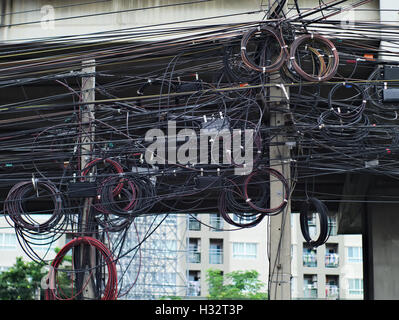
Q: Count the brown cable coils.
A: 2